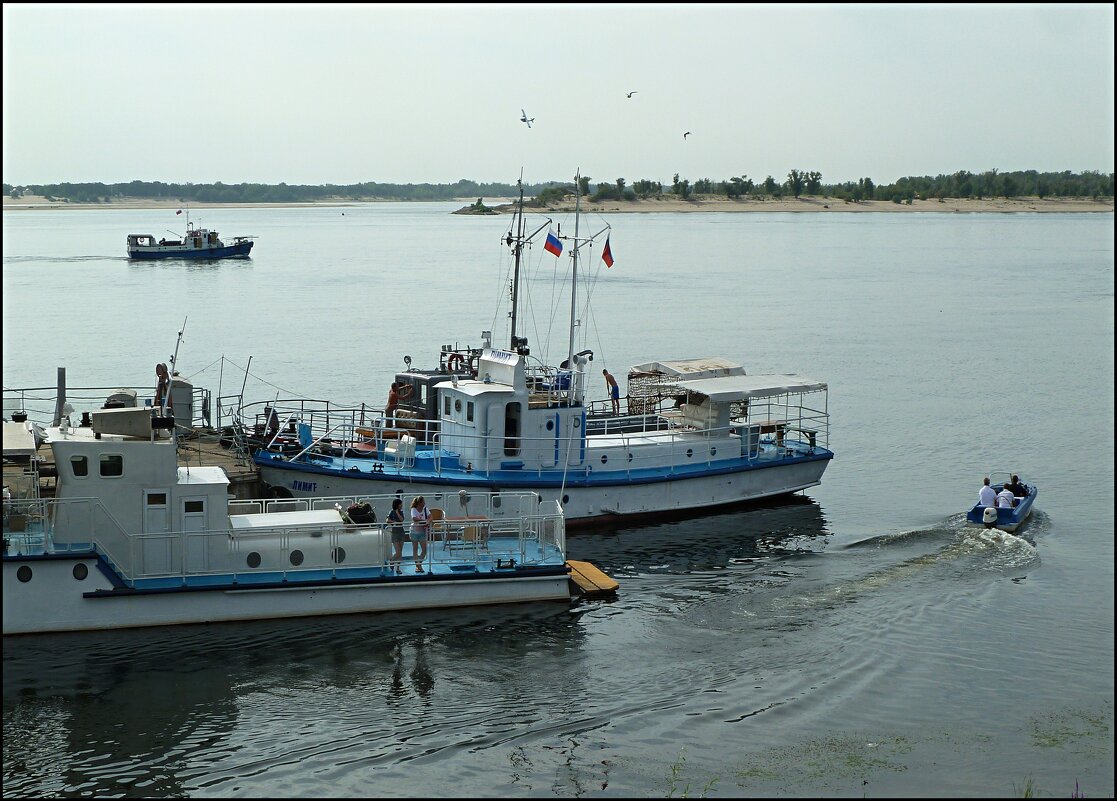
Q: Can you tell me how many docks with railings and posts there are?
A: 1